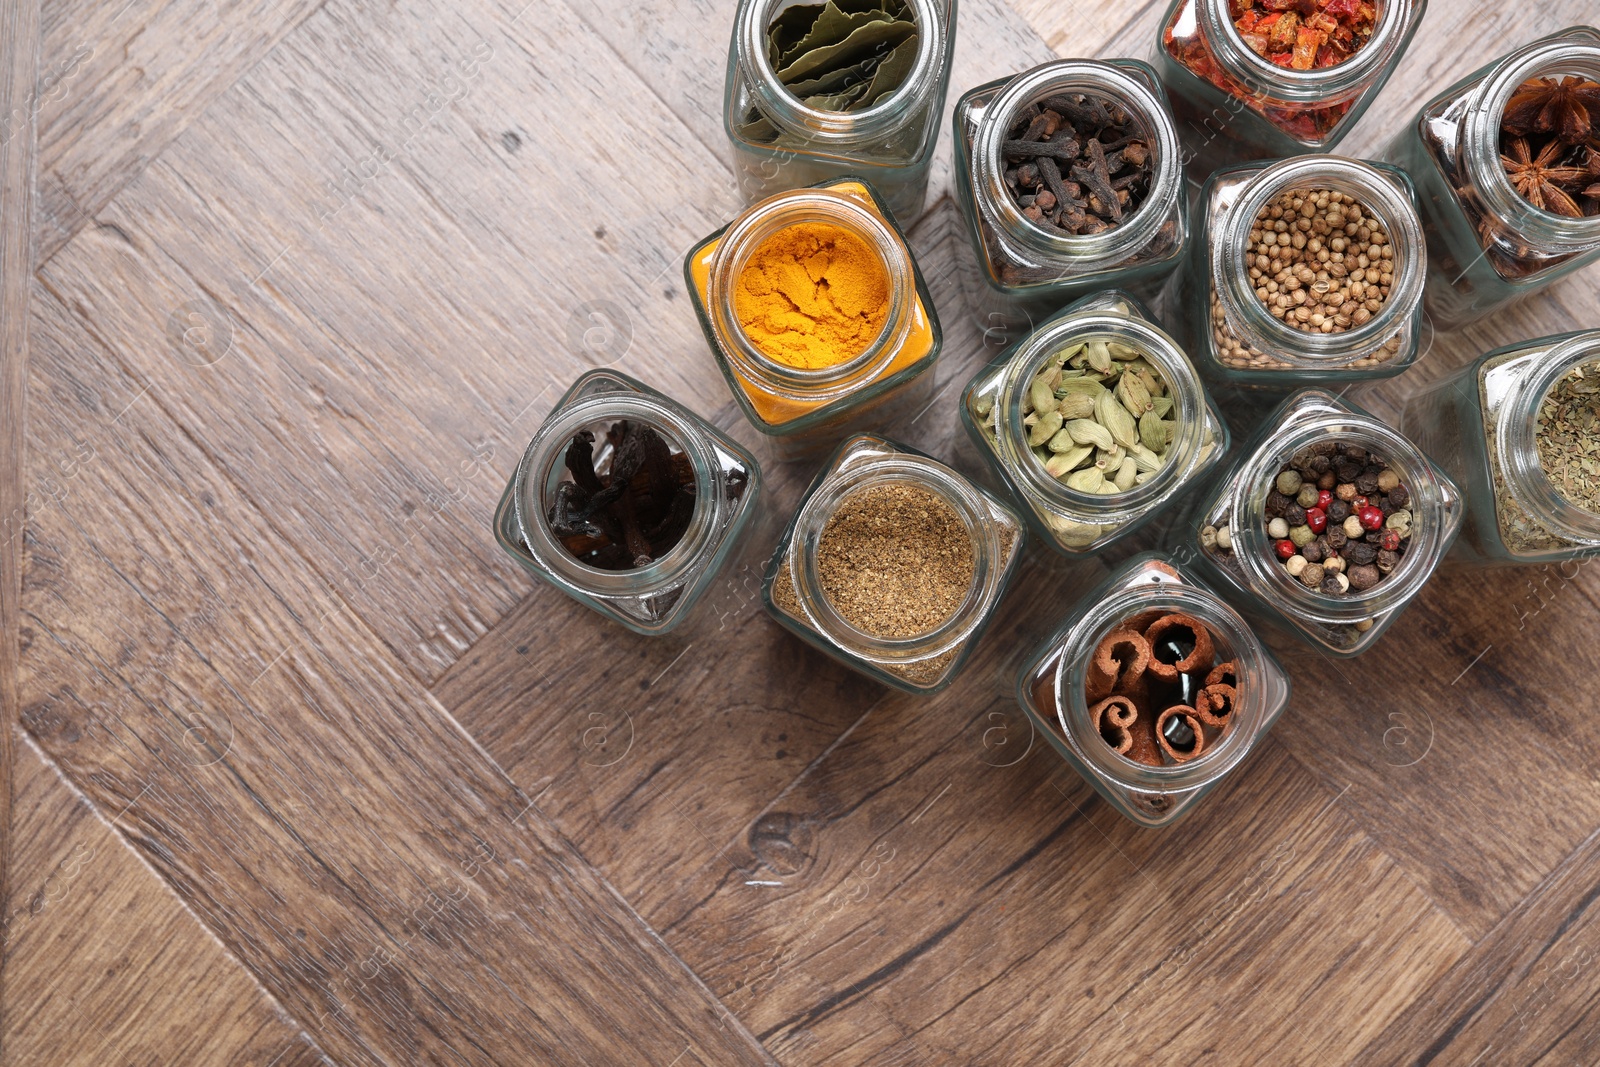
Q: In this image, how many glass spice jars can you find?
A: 12